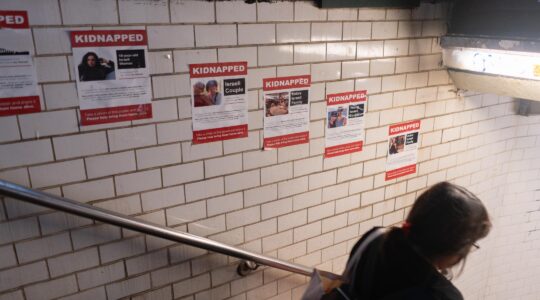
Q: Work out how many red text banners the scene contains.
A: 12